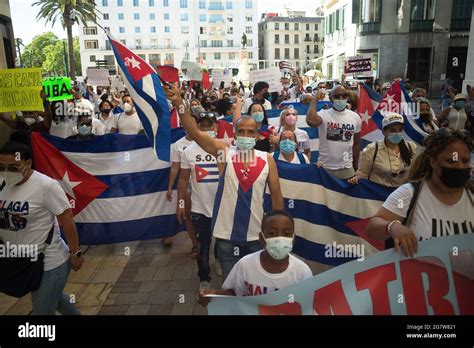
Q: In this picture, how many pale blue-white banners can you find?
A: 1